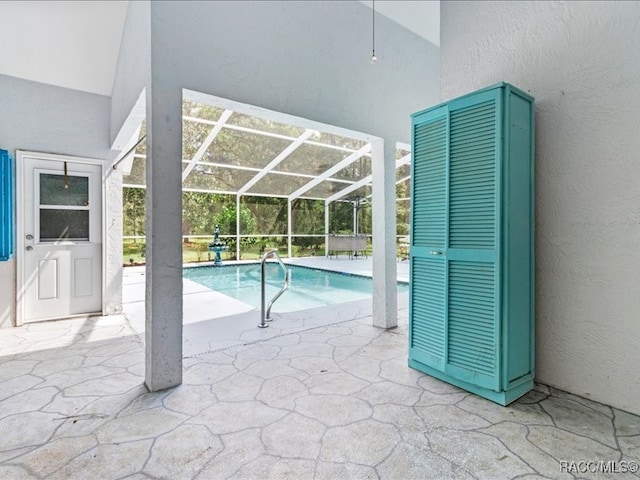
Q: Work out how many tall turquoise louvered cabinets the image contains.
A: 1